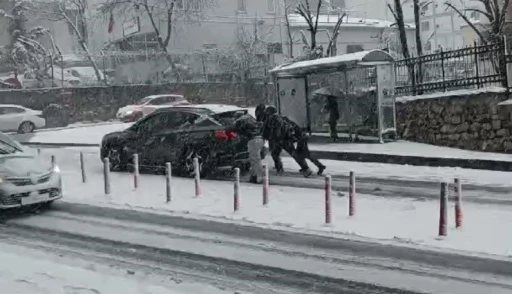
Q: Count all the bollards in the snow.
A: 13